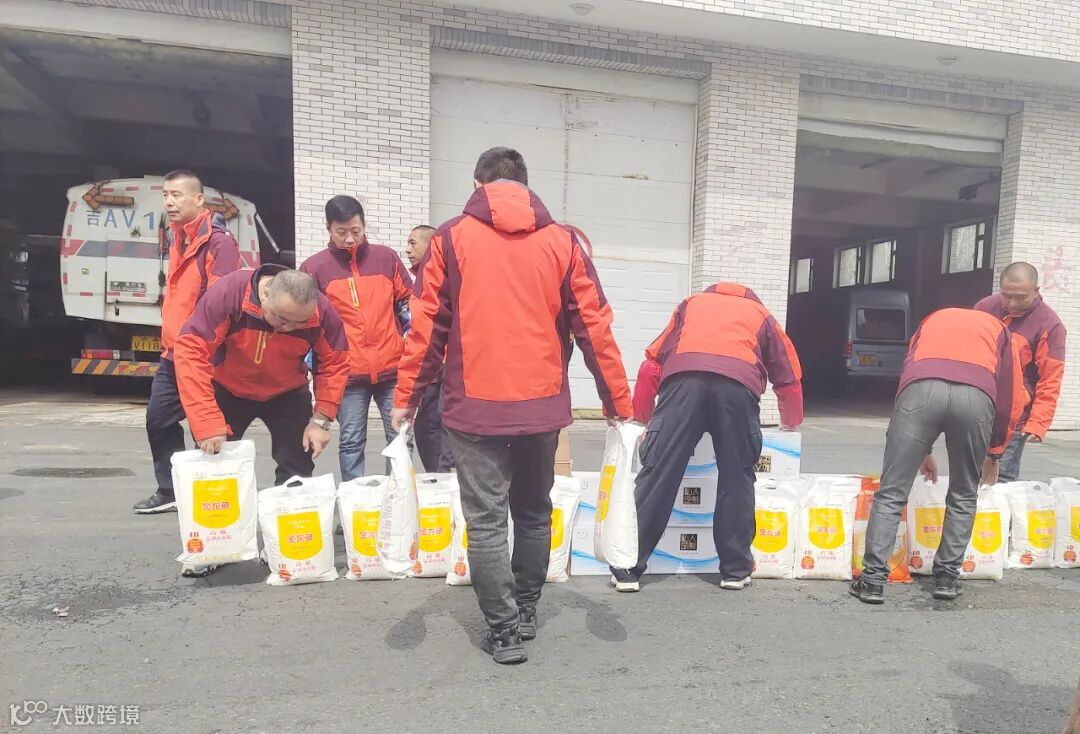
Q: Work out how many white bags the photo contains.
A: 14